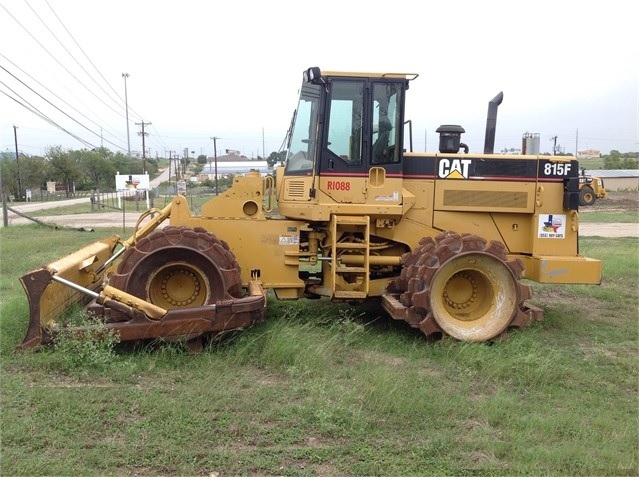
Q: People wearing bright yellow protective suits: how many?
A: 0